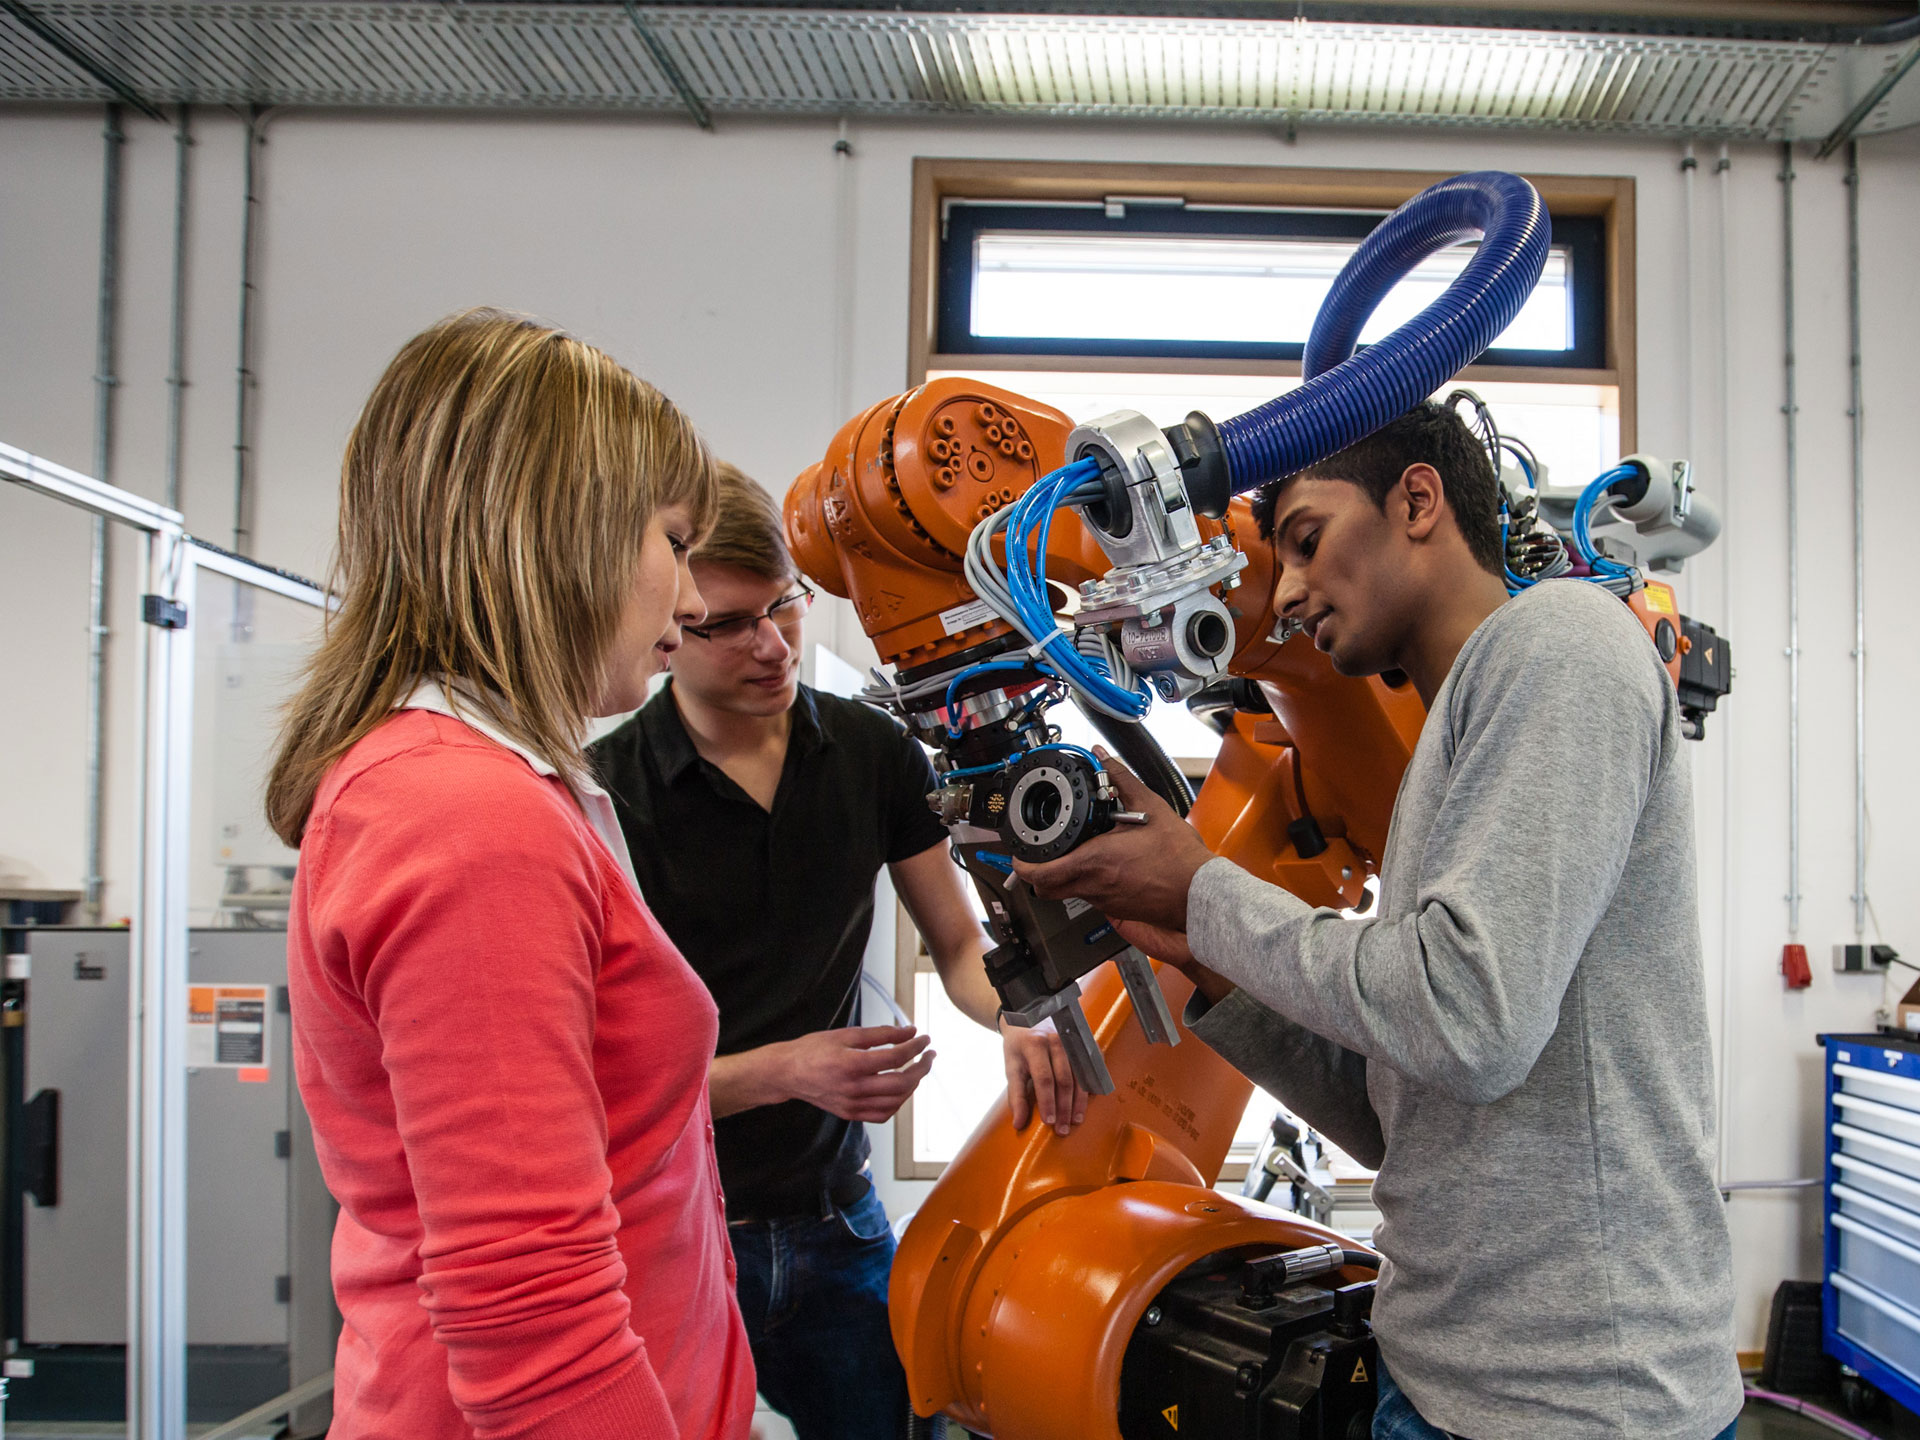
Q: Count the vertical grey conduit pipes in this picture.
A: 5